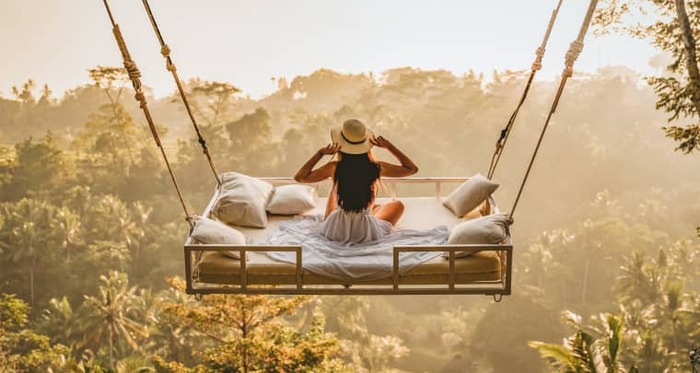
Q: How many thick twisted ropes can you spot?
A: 4